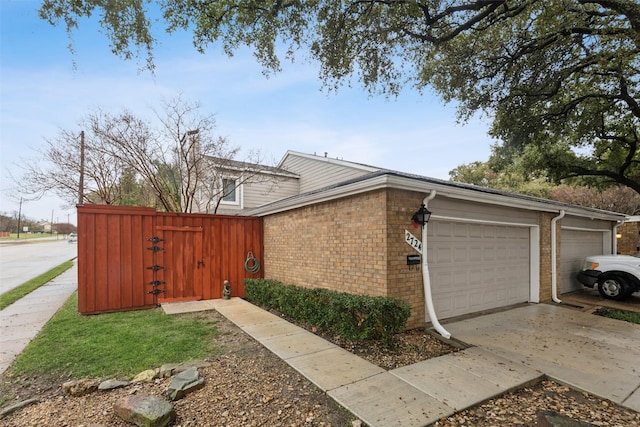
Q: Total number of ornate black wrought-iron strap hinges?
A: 5